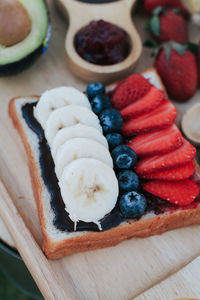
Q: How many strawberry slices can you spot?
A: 7